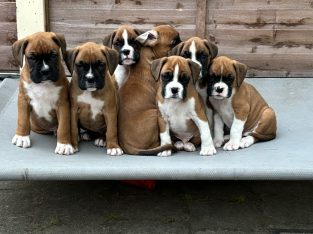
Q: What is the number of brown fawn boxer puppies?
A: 7